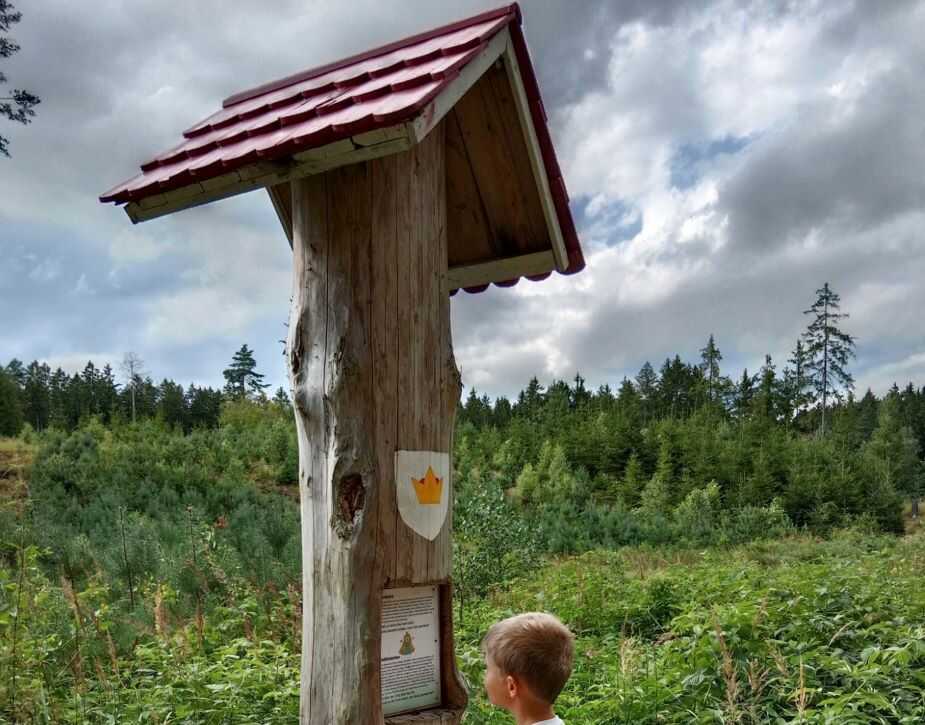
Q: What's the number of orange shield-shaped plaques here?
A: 0